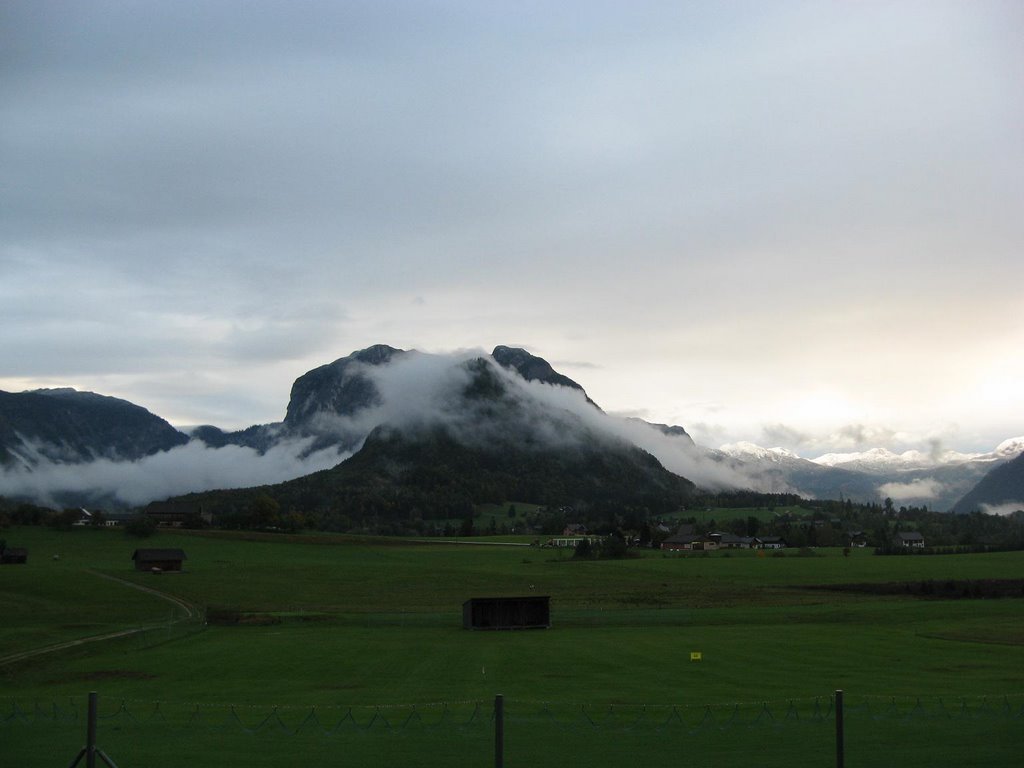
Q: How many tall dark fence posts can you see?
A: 3